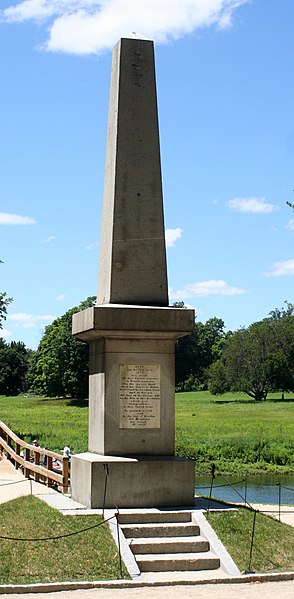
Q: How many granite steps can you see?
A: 4